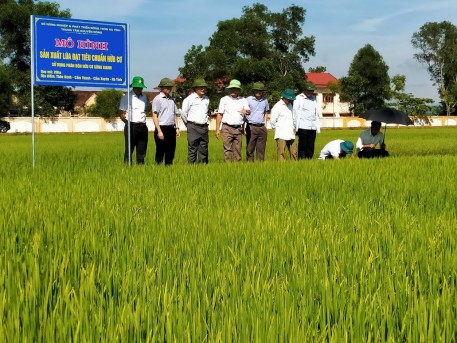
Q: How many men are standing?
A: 7